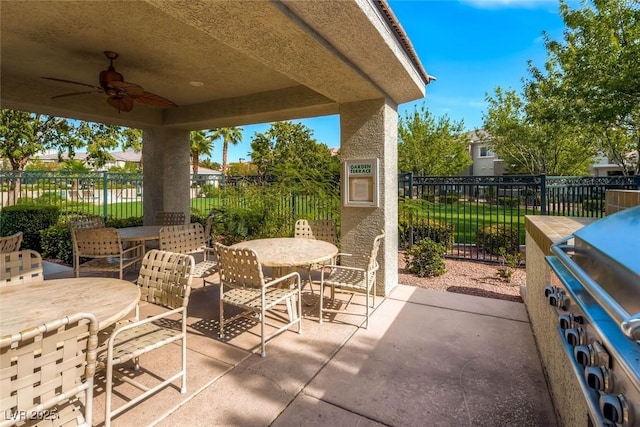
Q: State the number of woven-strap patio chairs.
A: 12